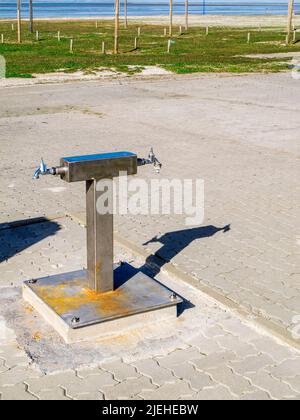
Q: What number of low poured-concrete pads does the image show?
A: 1